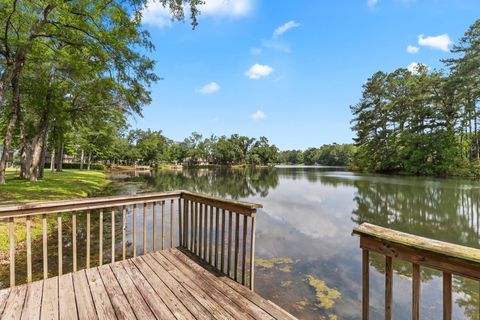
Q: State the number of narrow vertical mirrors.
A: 0